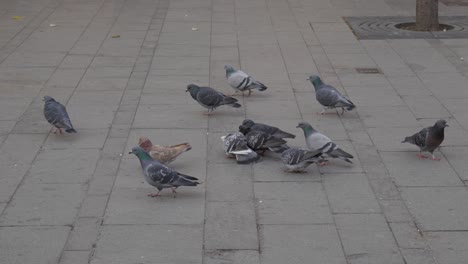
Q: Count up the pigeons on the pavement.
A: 12